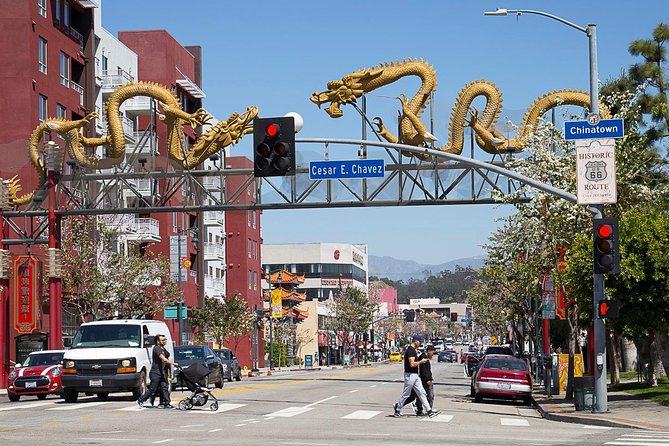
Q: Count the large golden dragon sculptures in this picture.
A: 2